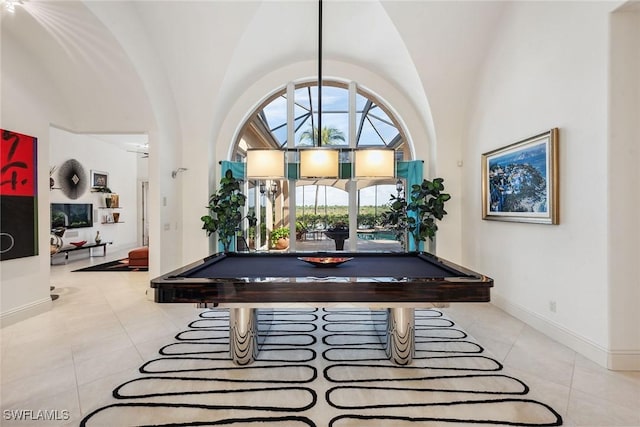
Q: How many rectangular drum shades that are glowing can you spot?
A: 3